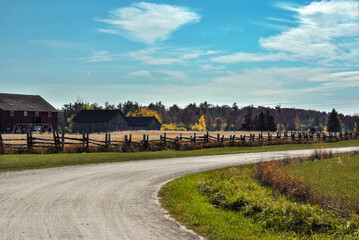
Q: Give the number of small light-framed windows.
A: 4